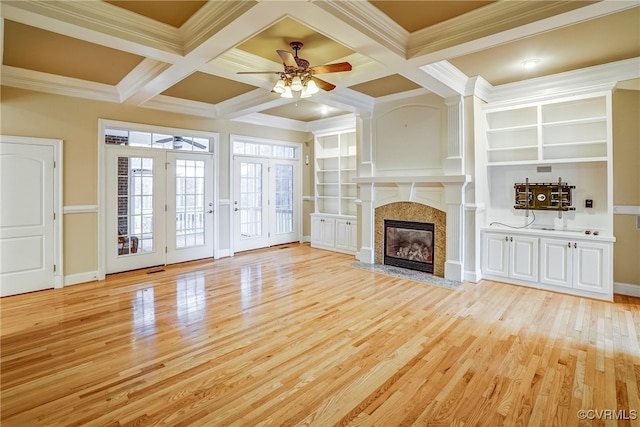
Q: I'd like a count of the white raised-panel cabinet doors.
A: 8